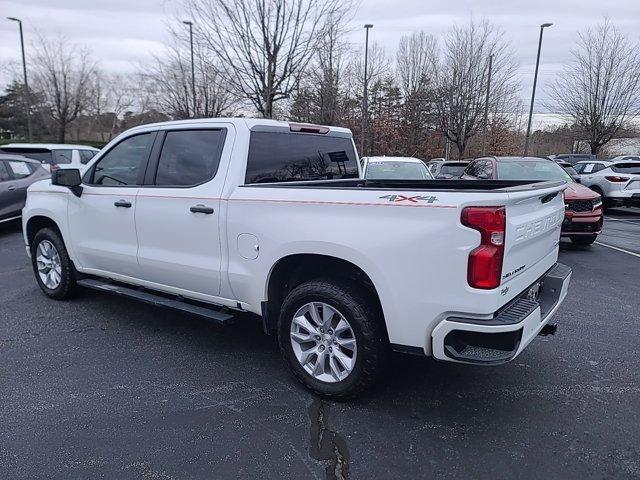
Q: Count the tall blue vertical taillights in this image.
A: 0